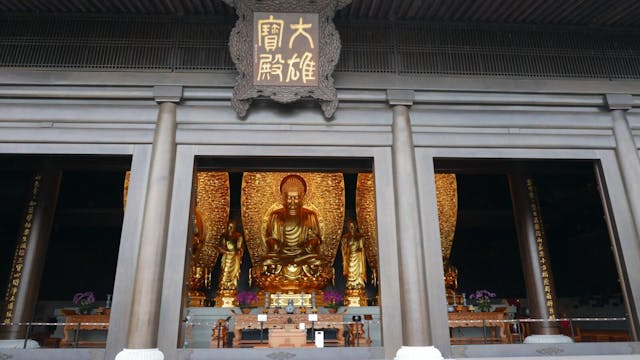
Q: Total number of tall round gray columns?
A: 3